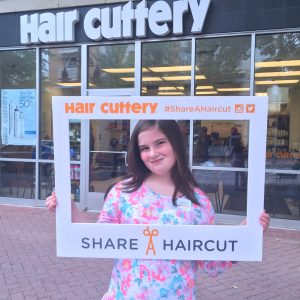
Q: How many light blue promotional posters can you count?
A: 1